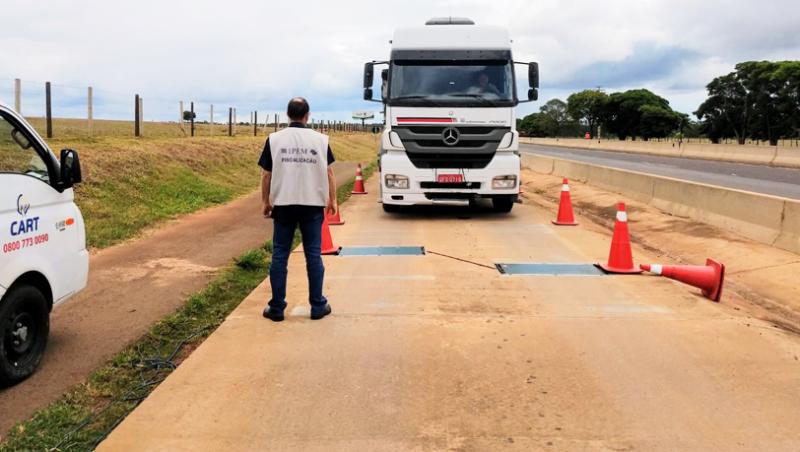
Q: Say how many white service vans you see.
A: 1